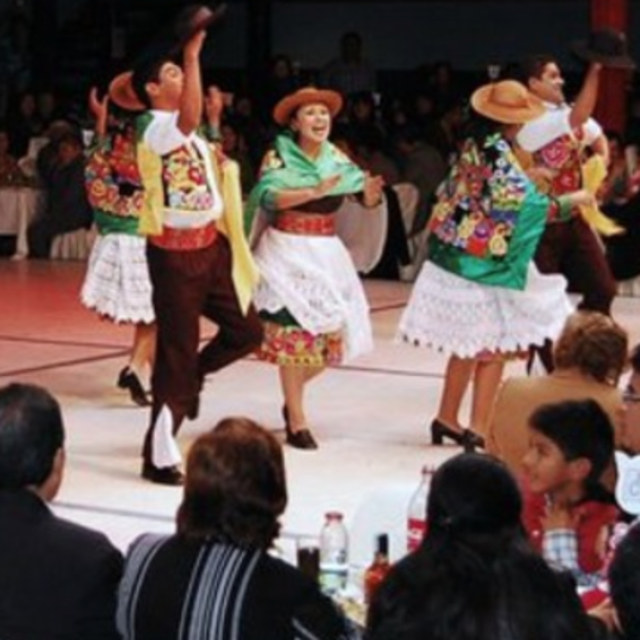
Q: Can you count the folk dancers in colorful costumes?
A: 5